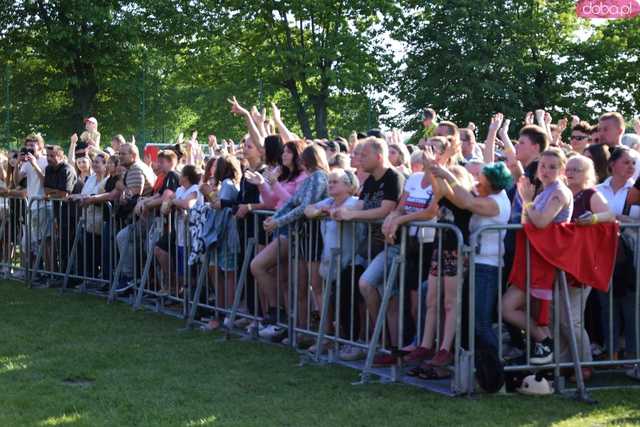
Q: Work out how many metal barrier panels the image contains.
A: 6